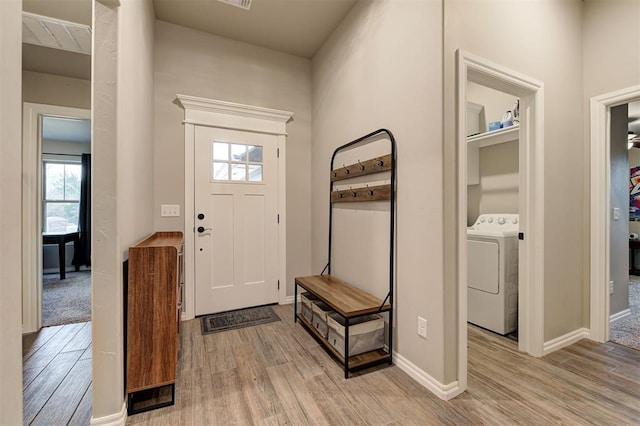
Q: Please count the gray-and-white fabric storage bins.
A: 3